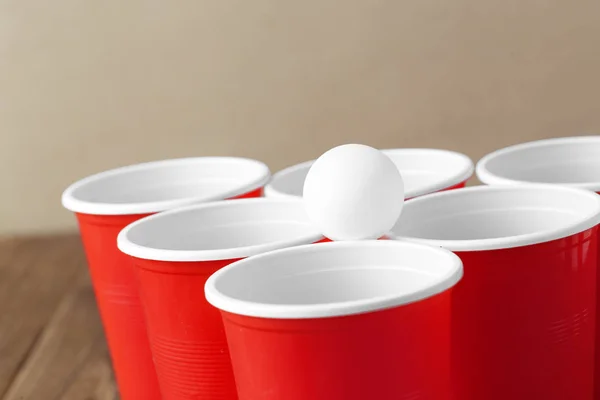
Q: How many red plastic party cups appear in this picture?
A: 6